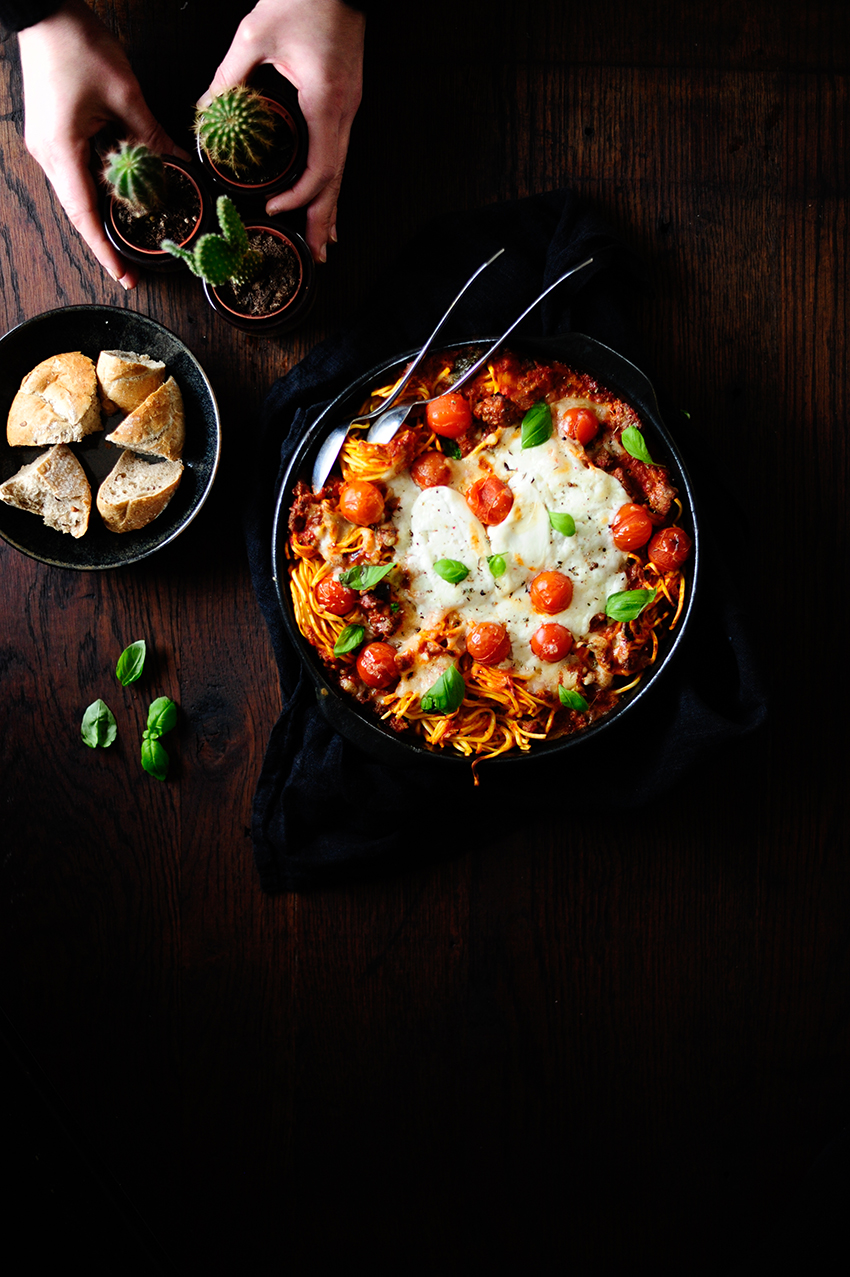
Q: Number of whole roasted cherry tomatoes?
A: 12